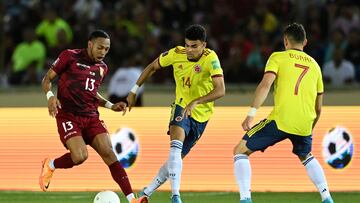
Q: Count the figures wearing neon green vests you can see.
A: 2